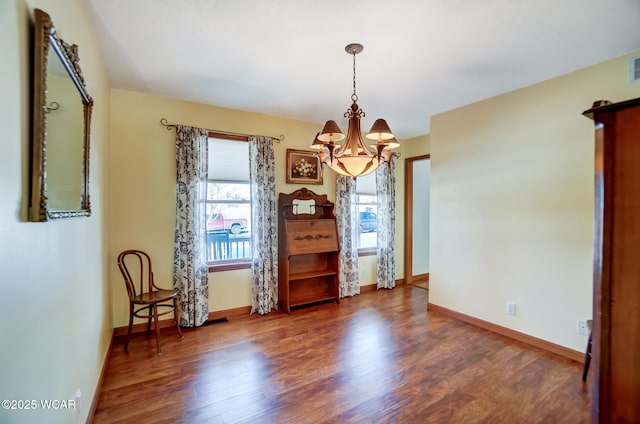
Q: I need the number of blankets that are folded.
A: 0